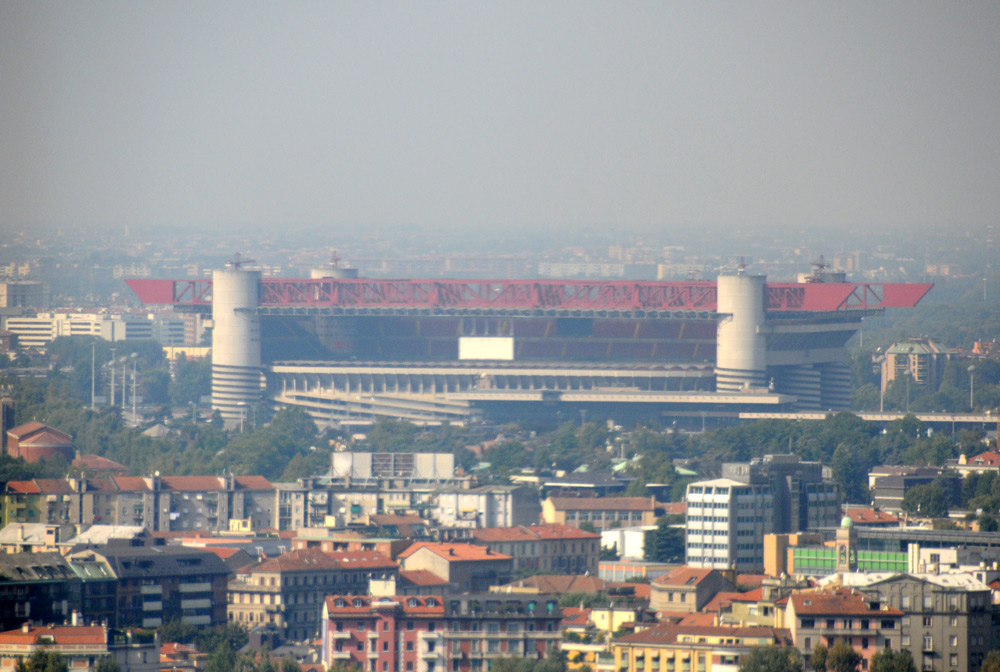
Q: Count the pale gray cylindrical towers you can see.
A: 4